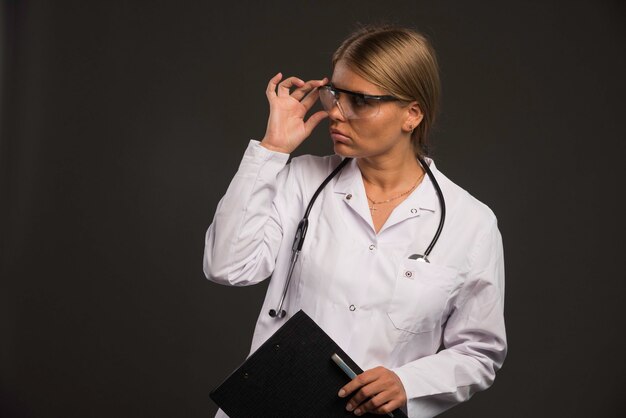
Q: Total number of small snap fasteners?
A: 5